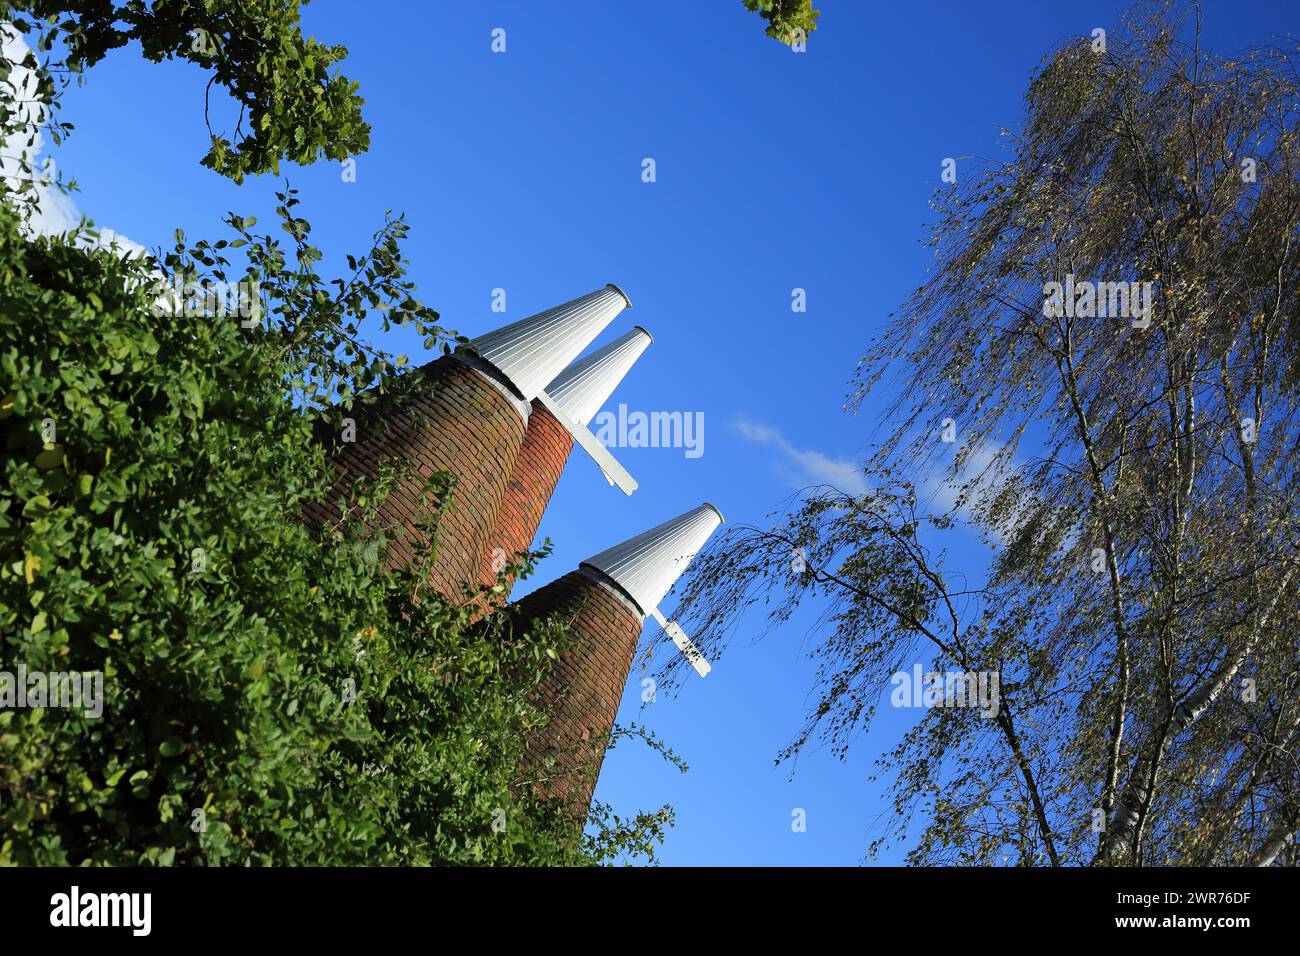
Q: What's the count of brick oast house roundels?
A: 3